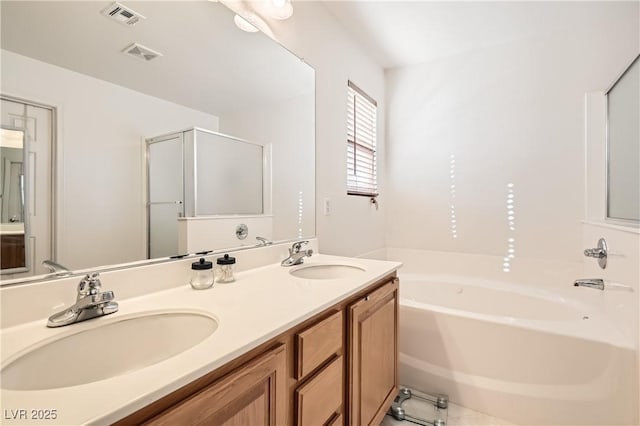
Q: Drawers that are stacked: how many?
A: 3